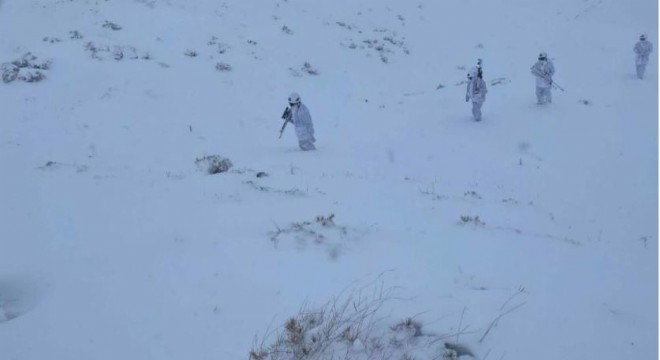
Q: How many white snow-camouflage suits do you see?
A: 4